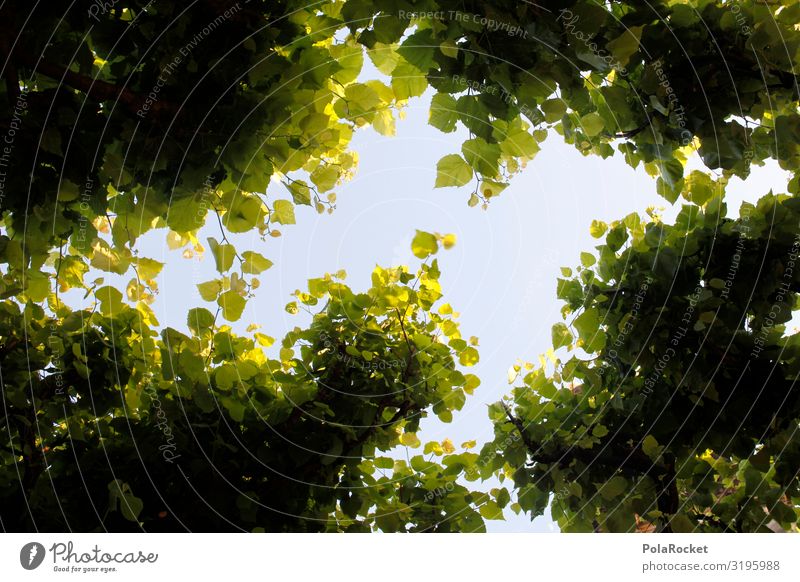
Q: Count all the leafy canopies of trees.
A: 4